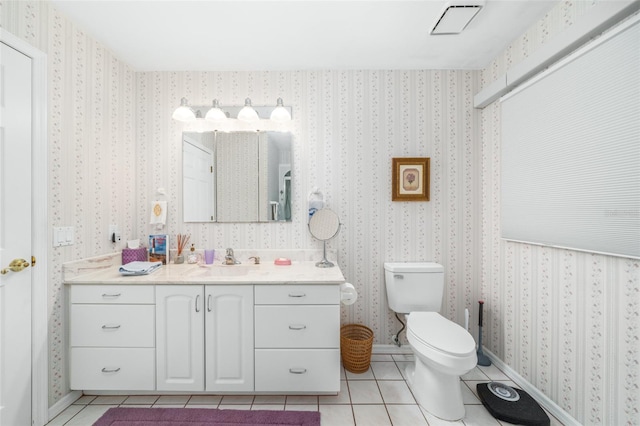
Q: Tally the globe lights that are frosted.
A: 4